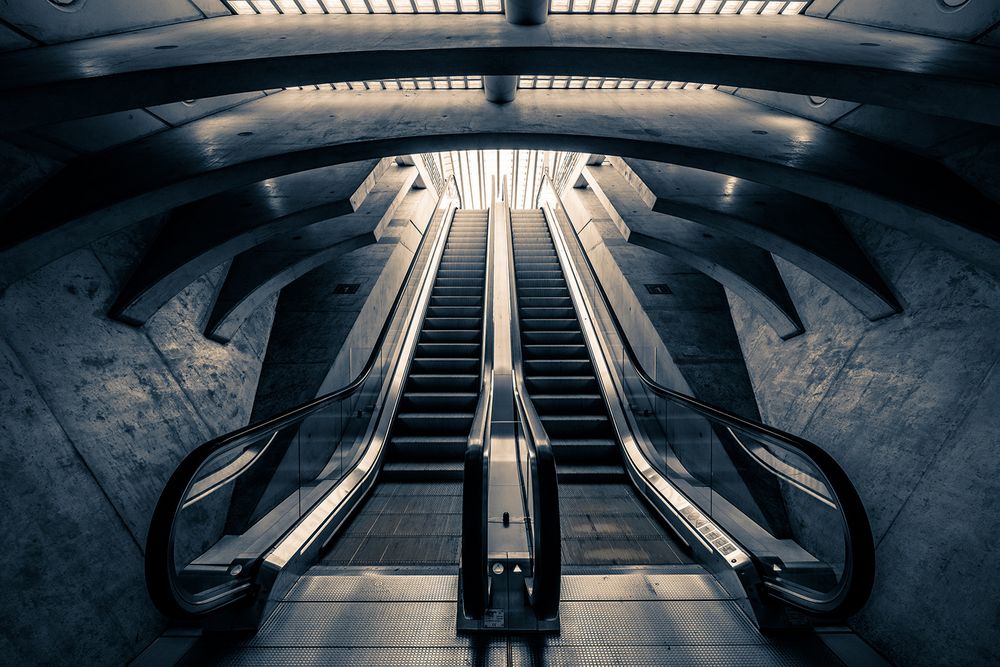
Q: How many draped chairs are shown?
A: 0